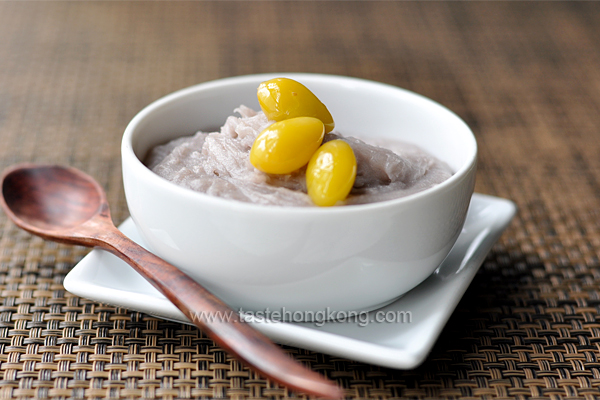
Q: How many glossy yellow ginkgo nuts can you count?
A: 3